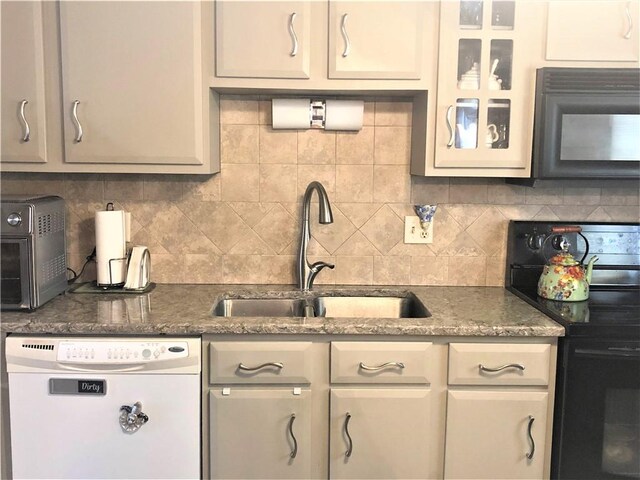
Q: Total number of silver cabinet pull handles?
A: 12